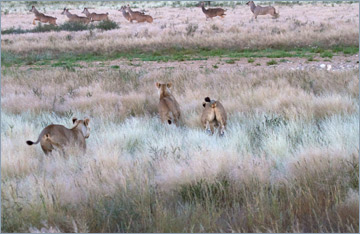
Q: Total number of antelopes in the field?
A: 7